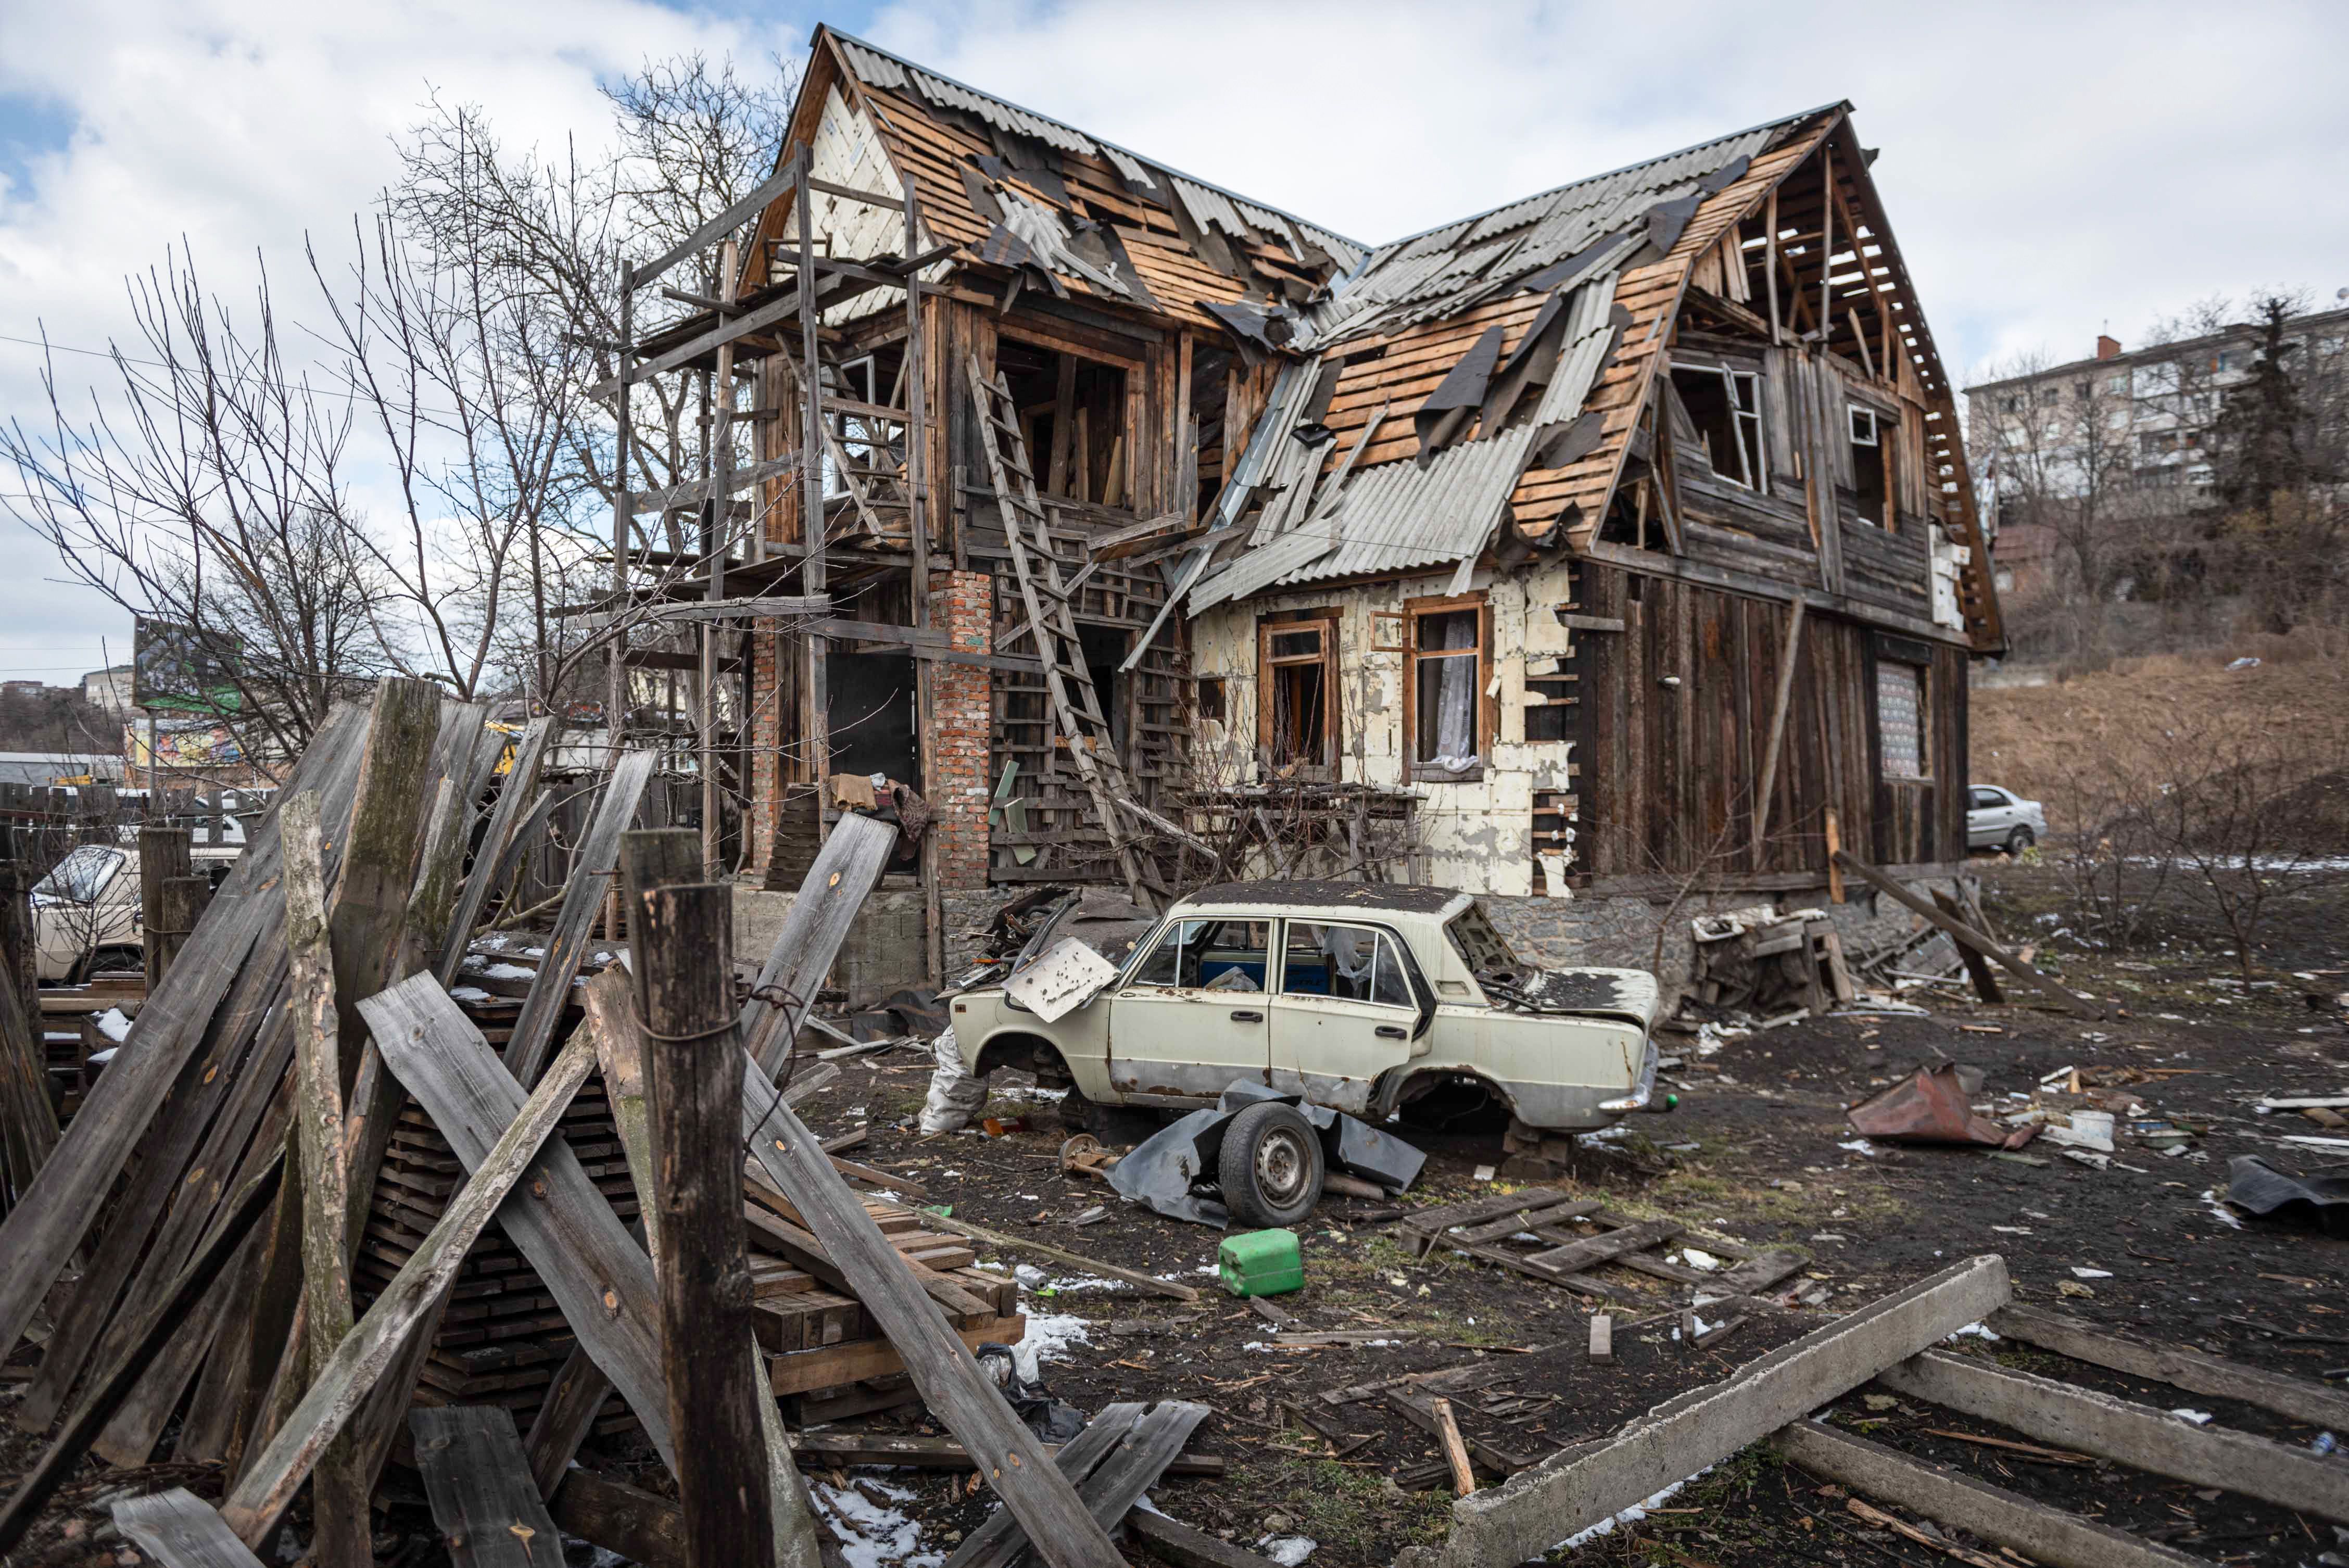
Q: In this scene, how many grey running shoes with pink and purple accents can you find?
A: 0